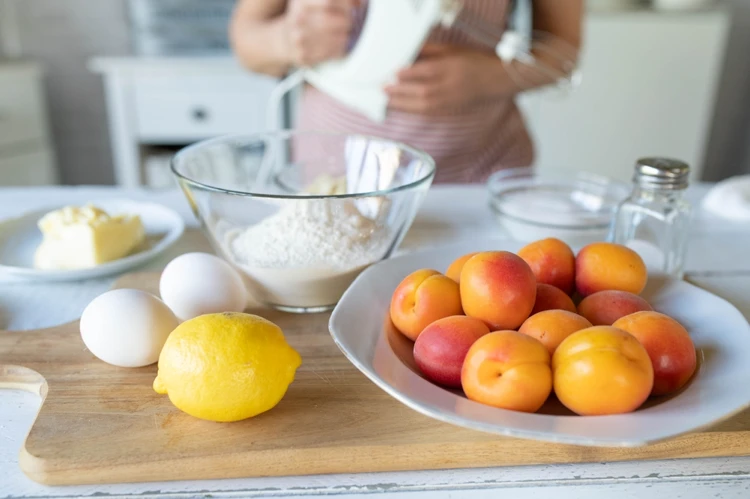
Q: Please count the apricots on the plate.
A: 12